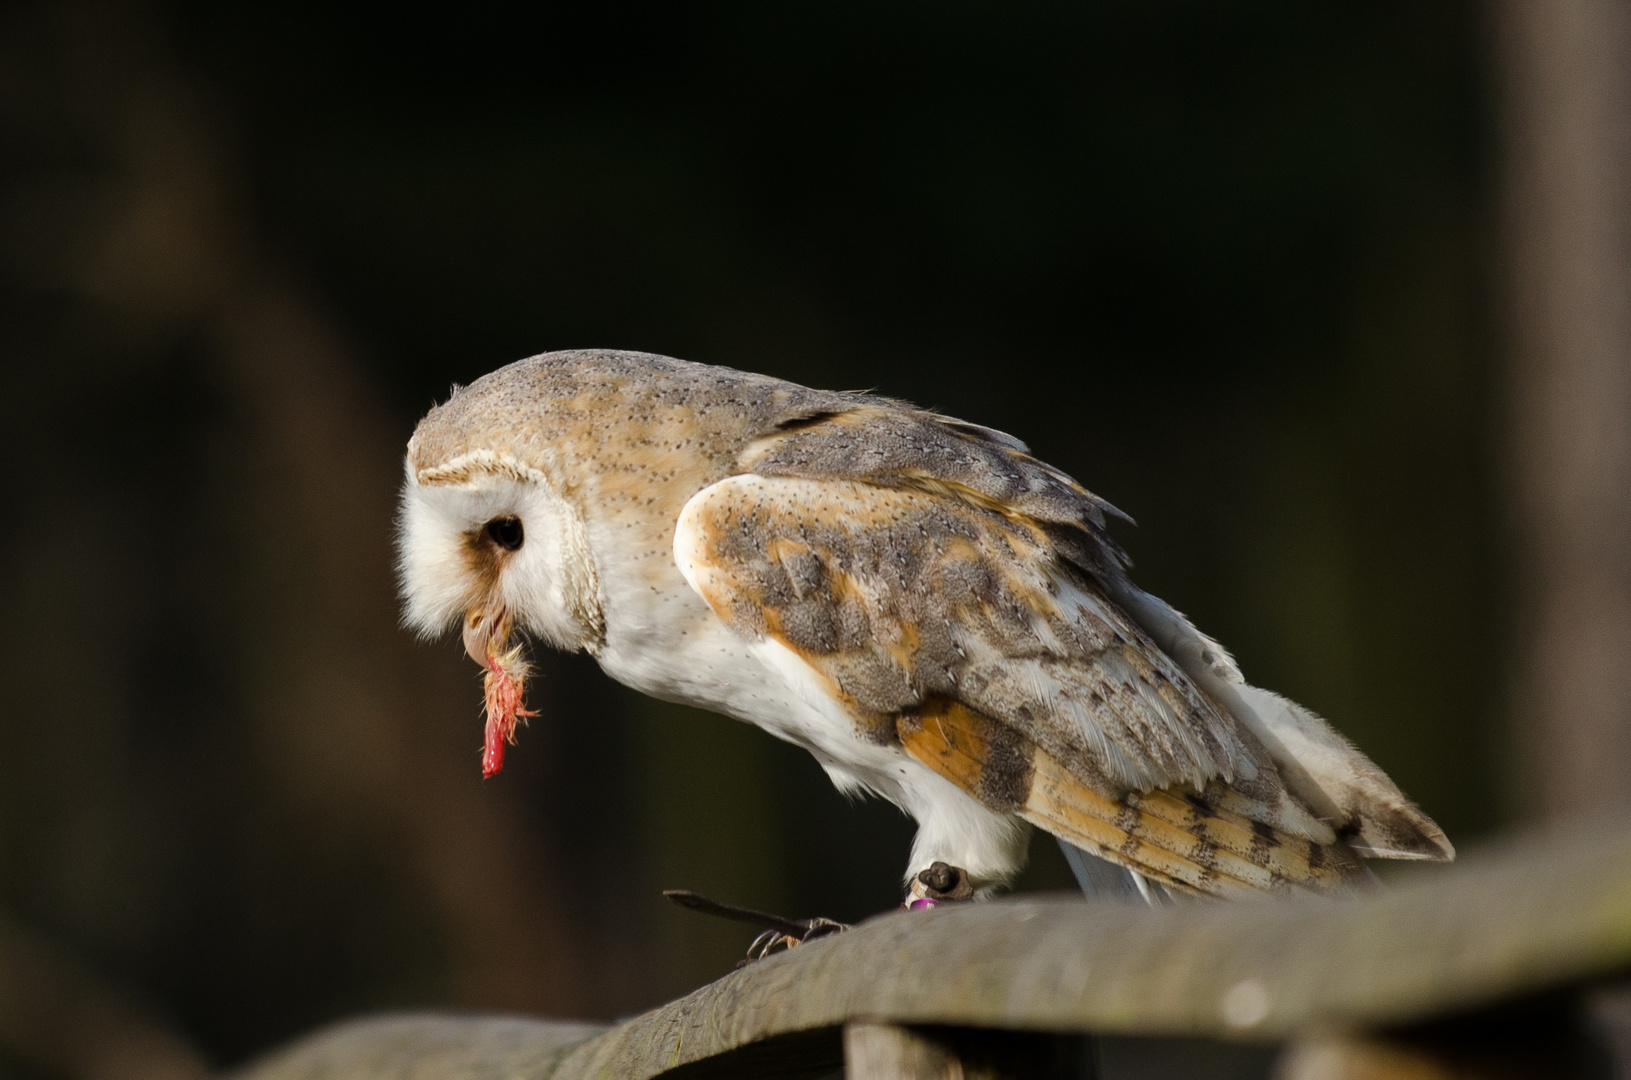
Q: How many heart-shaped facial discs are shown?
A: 1